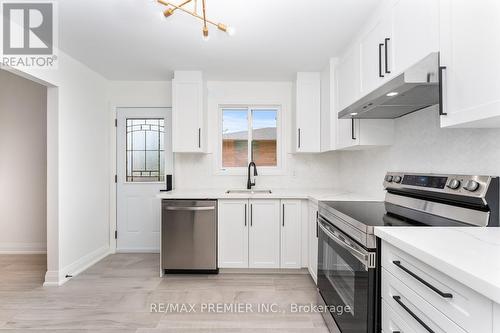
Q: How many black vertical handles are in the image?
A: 10